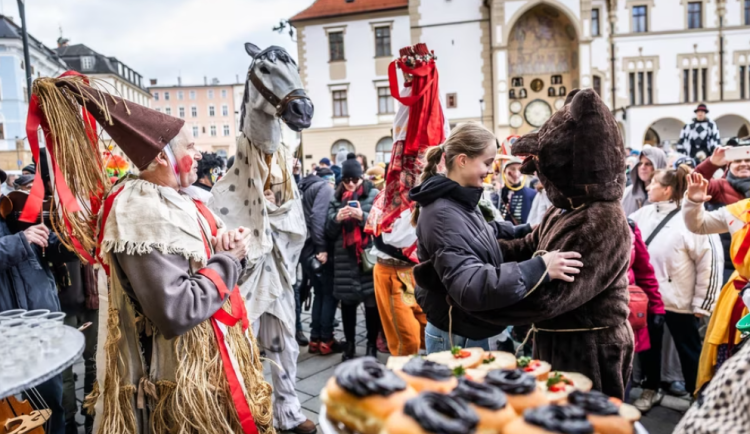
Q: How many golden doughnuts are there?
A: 7